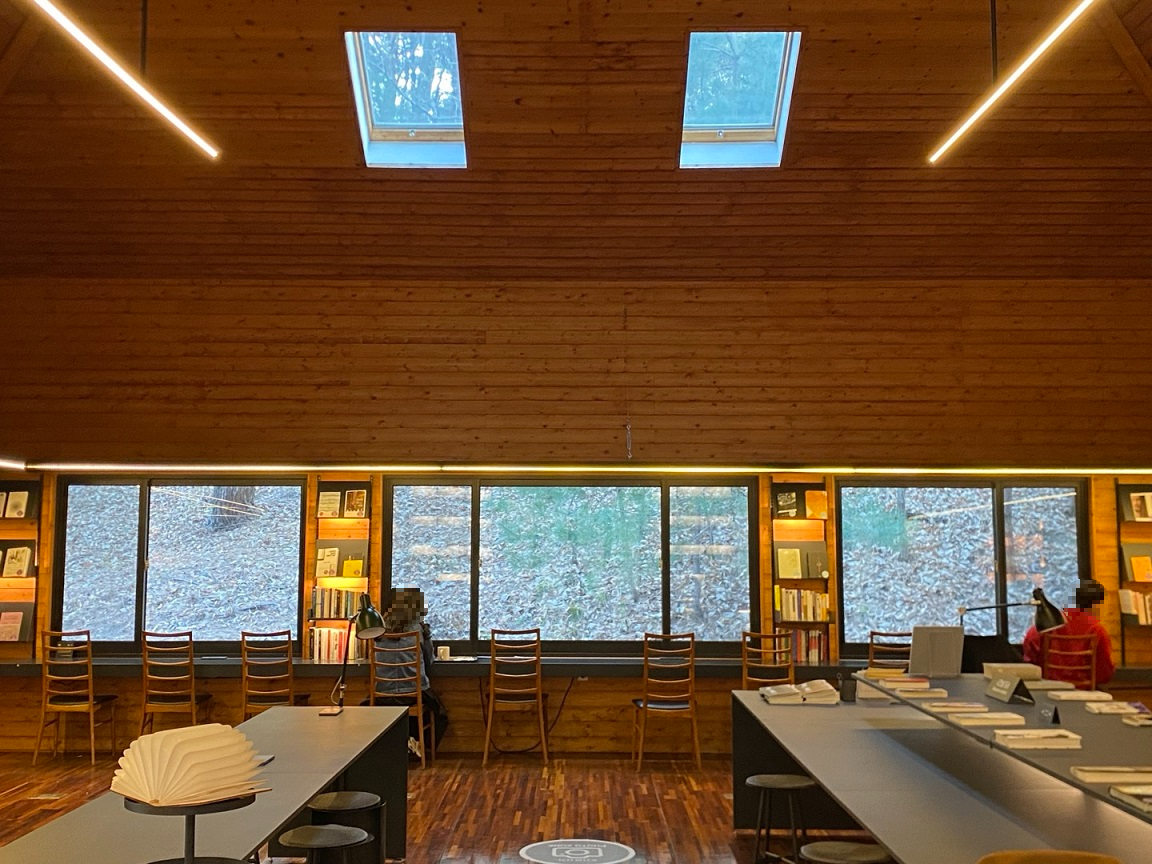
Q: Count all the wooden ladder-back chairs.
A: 9